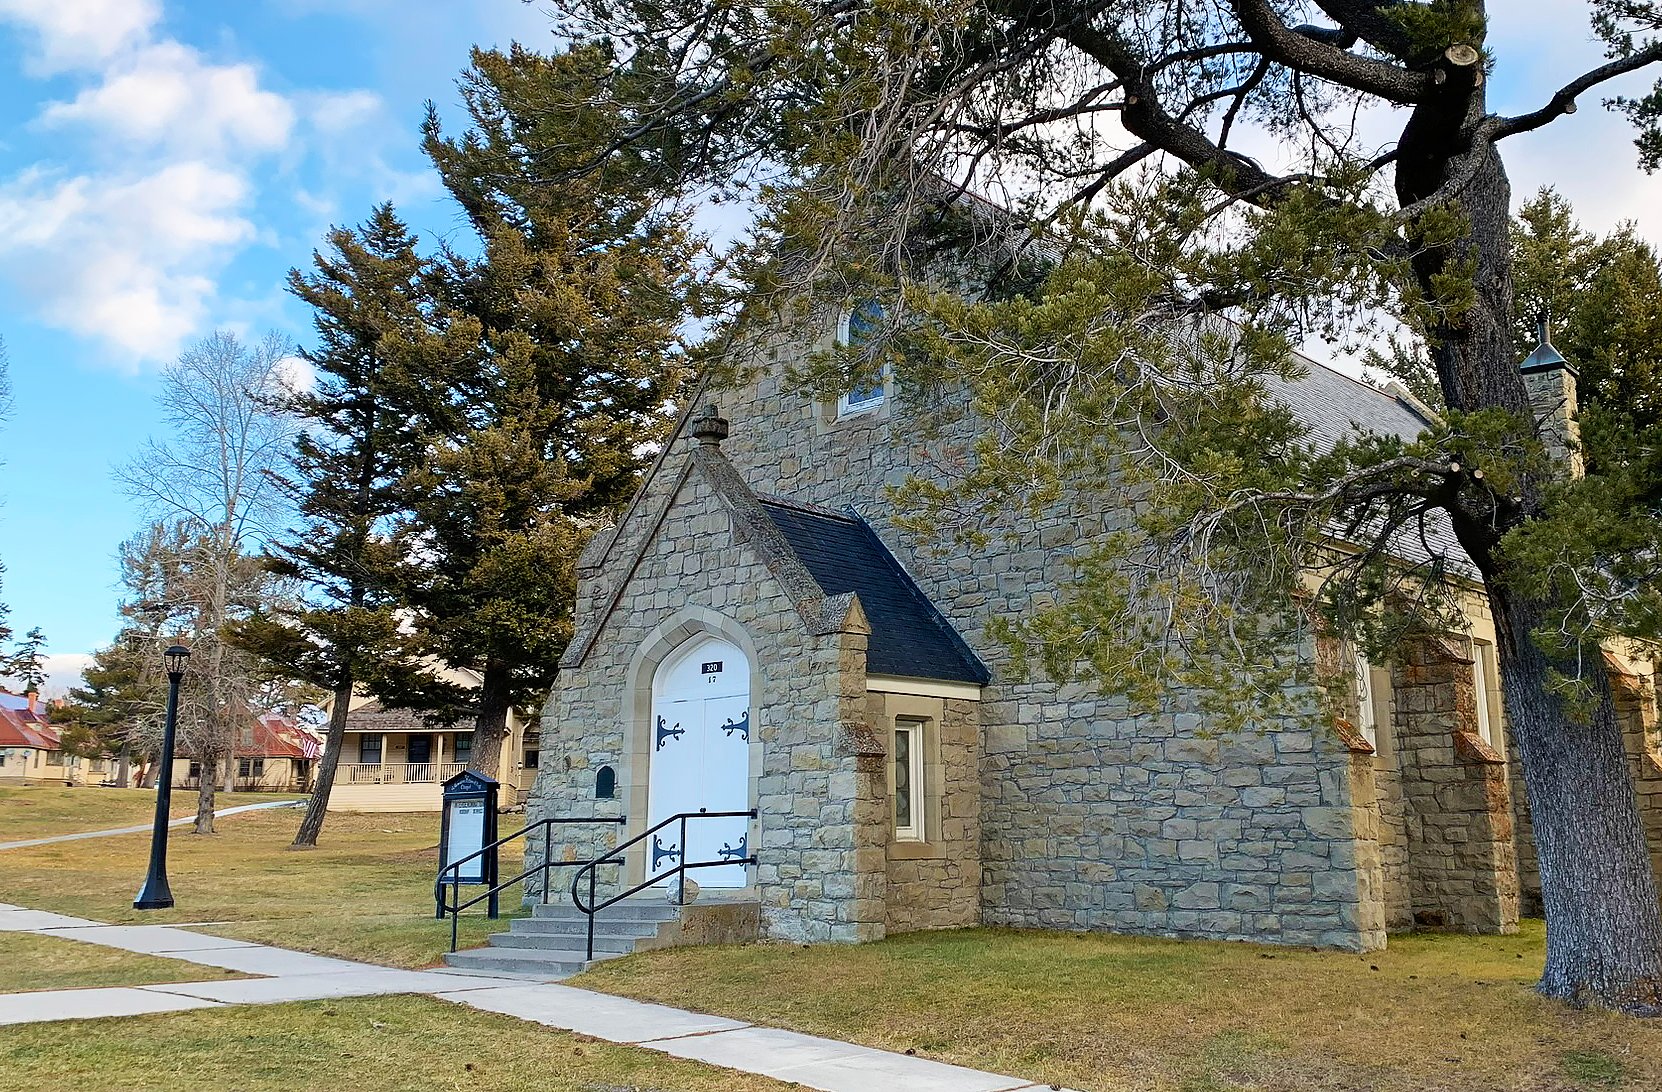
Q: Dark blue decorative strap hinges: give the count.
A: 4